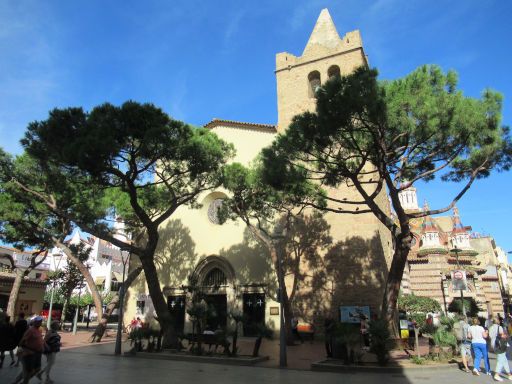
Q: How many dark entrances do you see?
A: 3